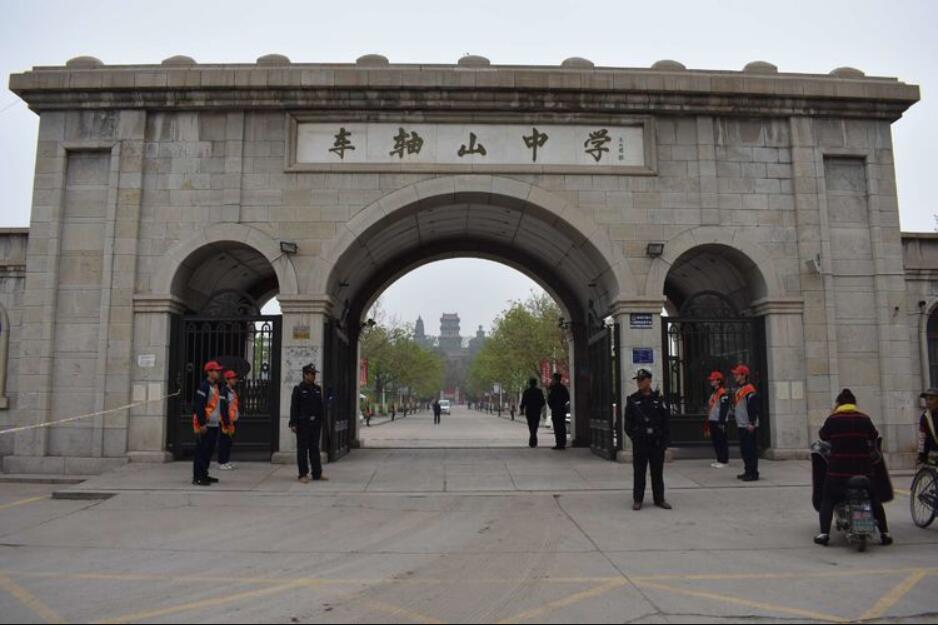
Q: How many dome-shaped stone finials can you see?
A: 9